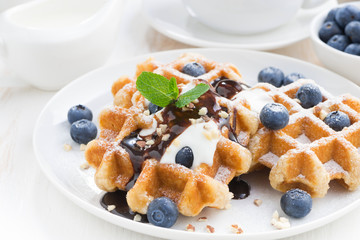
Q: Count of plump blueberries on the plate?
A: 12